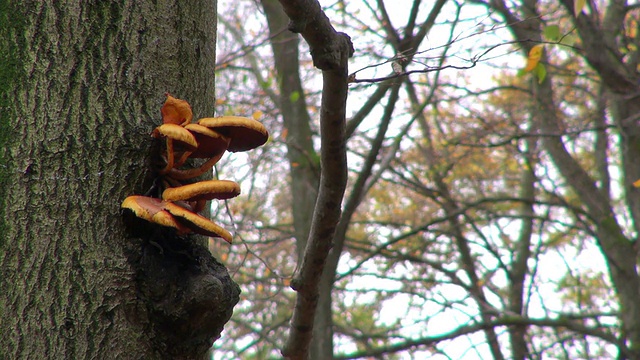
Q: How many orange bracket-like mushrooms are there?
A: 7